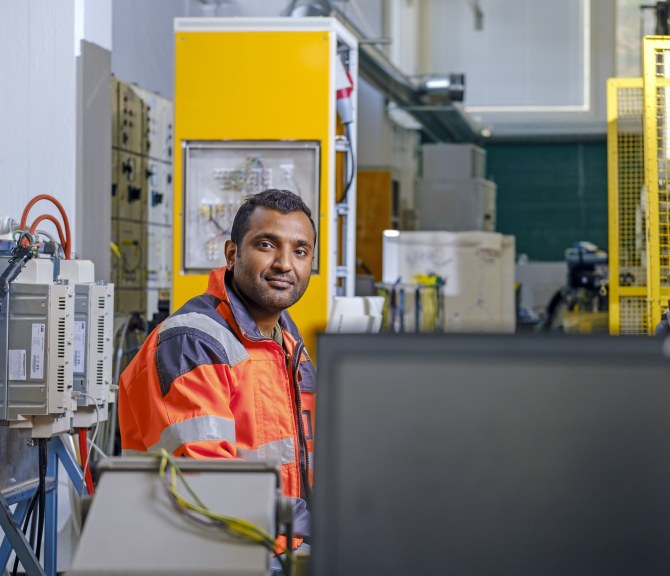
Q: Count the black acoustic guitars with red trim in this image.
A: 0